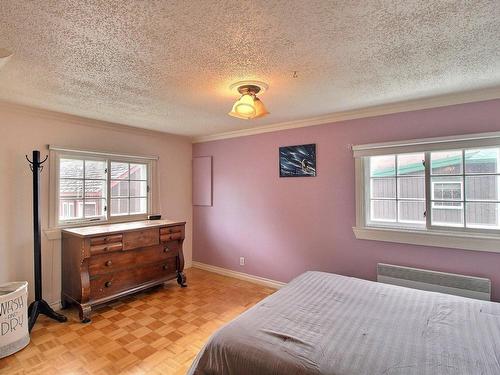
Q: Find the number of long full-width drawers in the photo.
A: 2